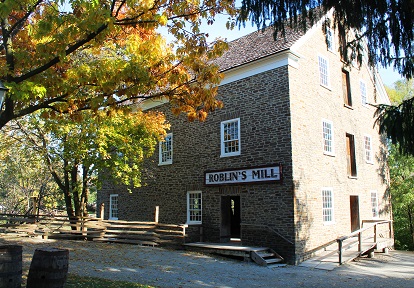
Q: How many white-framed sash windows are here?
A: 11